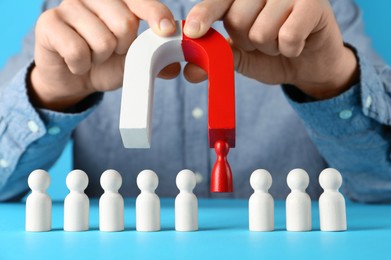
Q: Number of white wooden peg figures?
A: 8